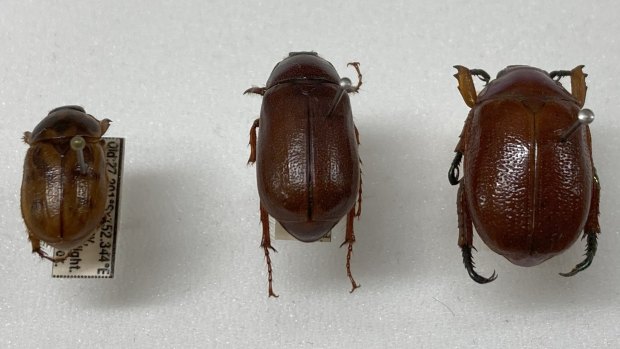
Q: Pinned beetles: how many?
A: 3